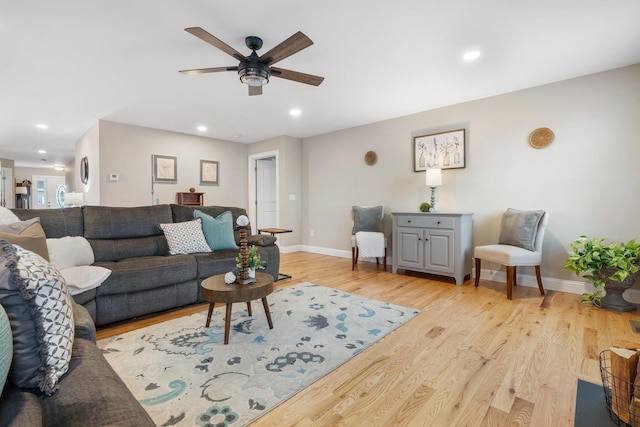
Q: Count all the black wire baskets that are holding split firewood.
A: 1